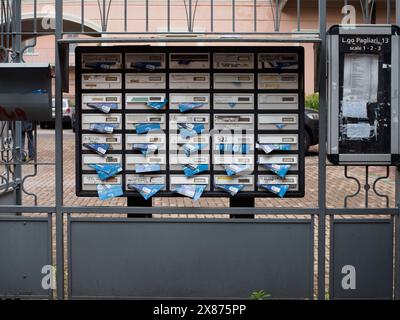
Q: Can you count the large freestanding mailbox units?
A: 1